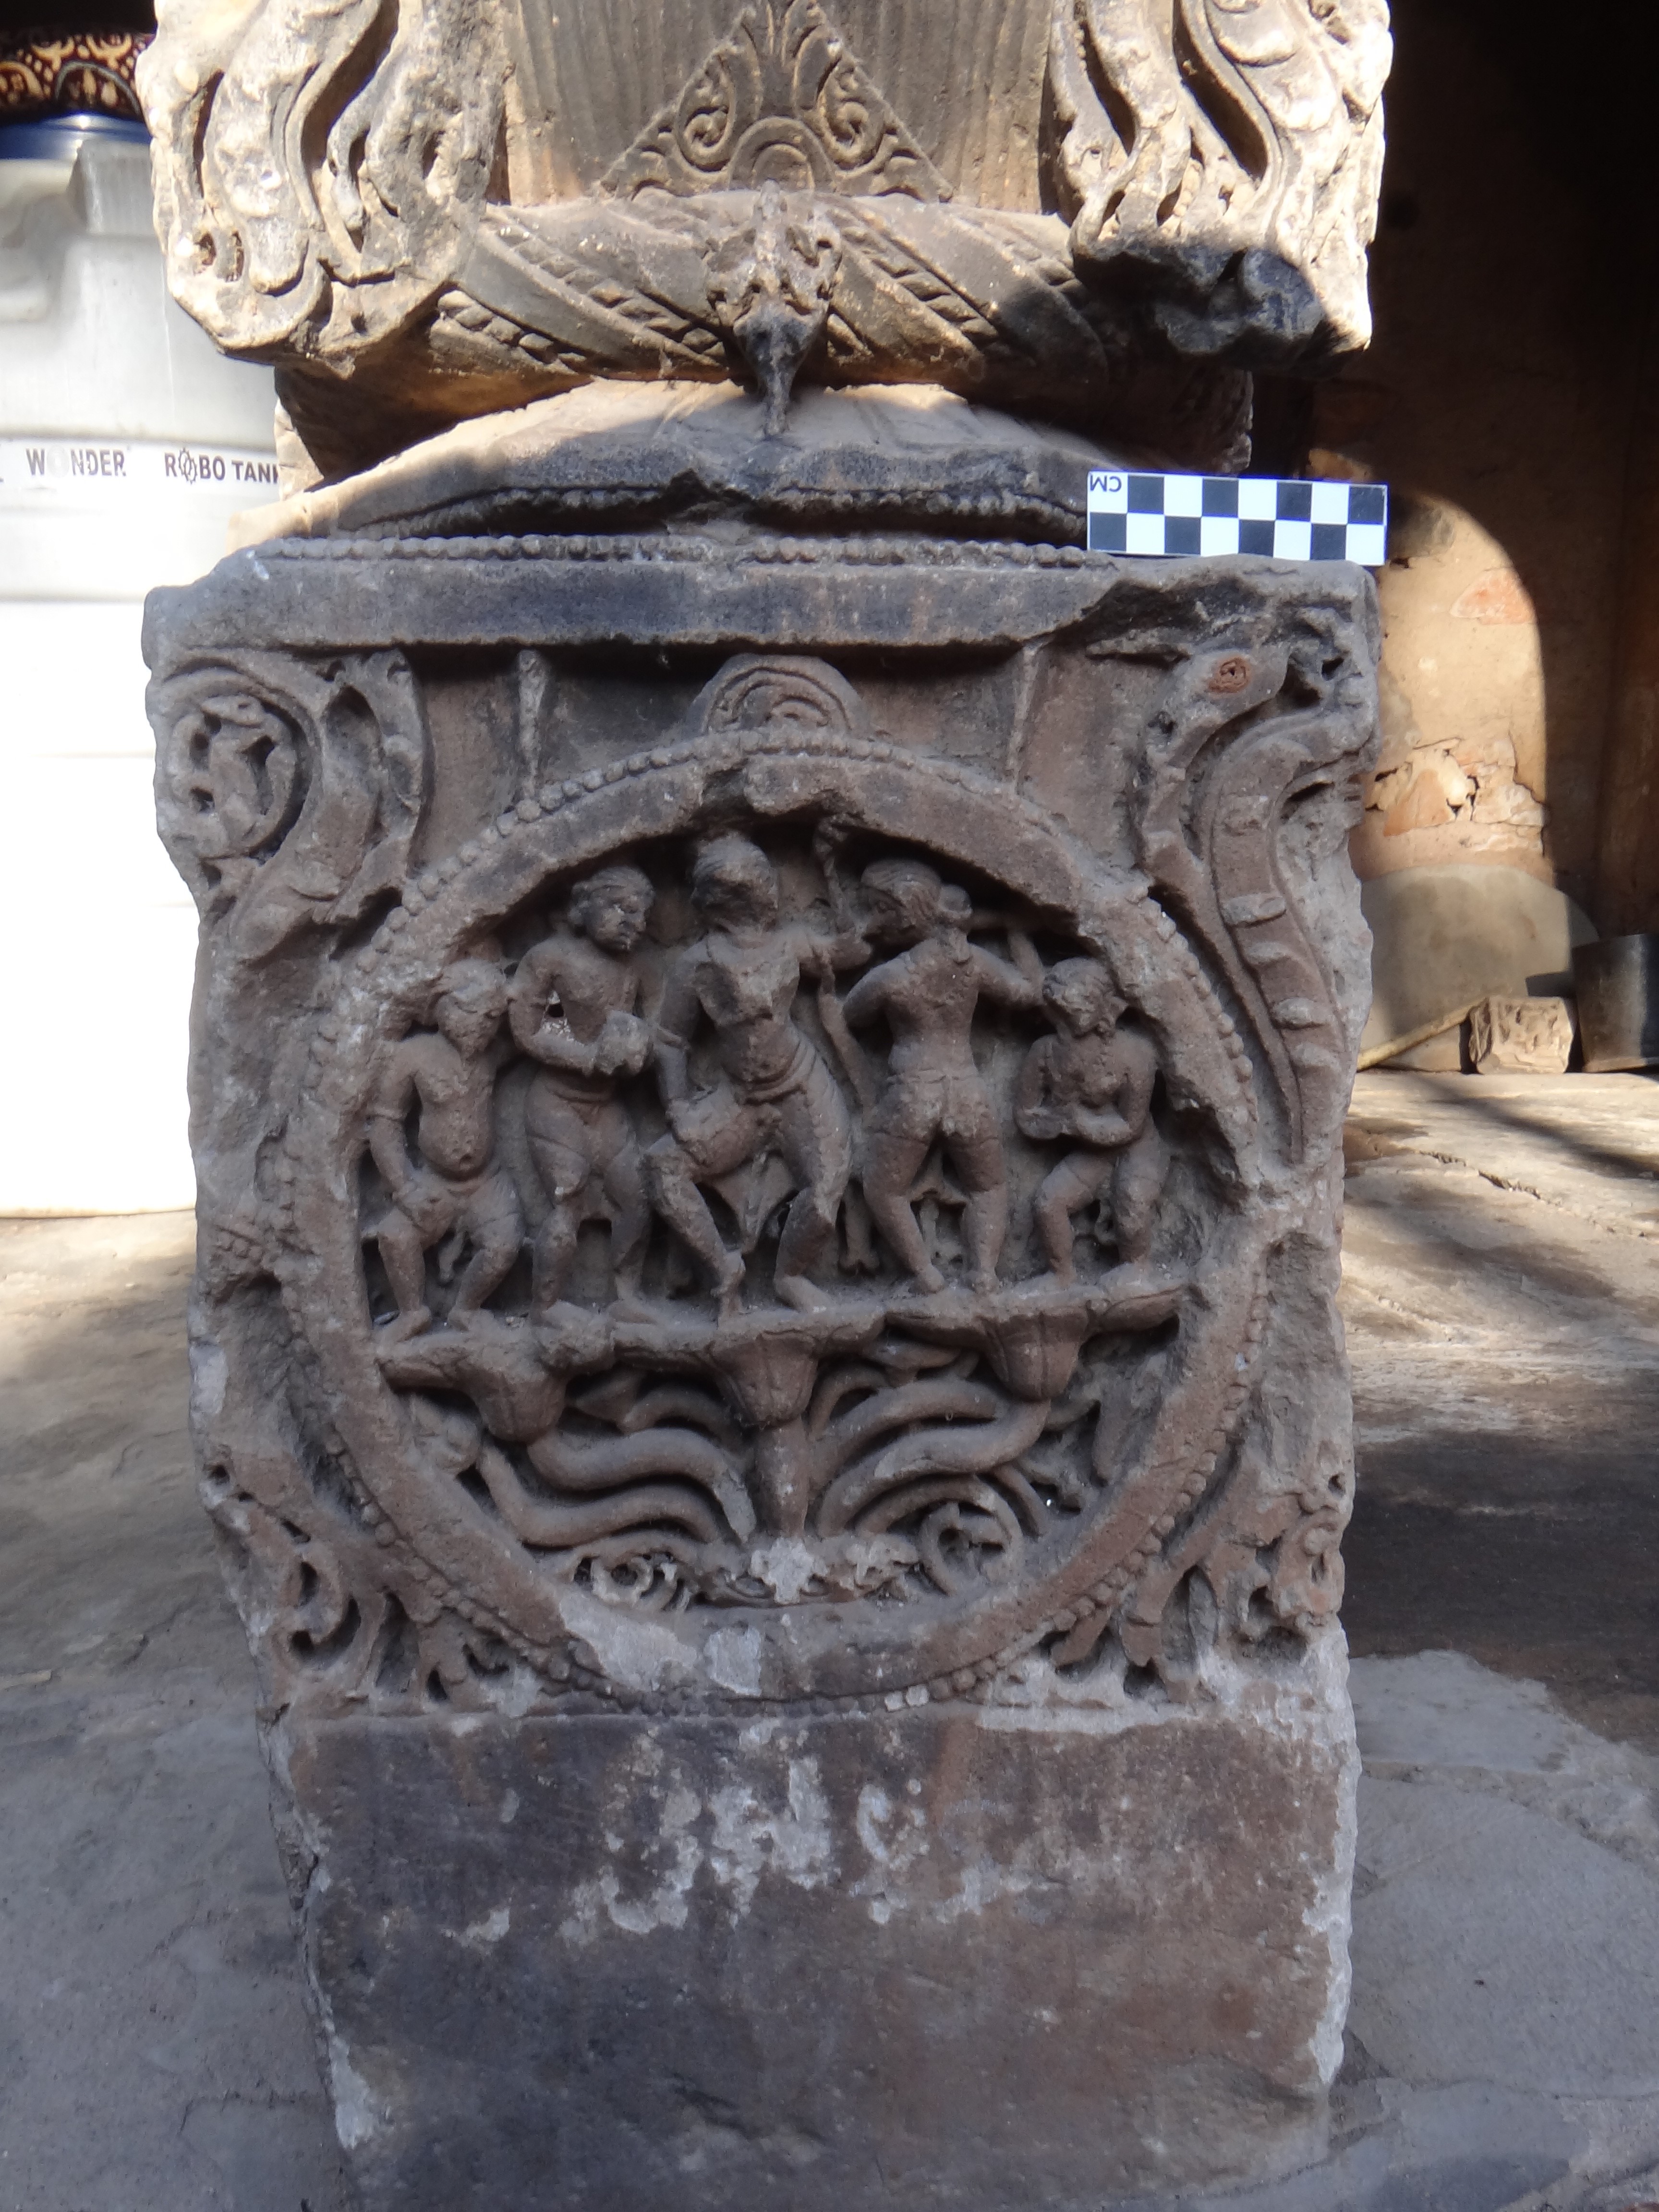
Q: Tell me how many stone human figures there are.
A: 5